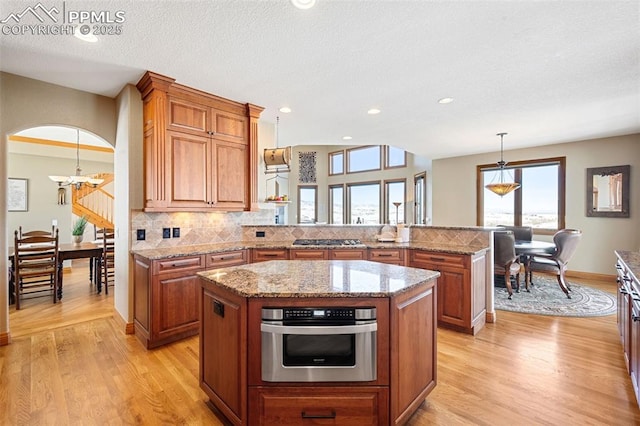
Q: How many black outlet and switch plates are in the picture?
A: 5